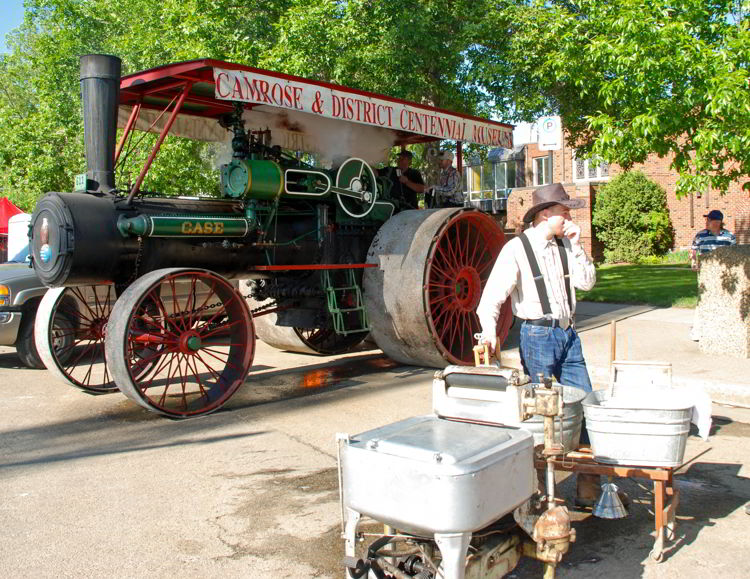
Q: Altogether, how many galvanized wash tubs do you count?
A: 2